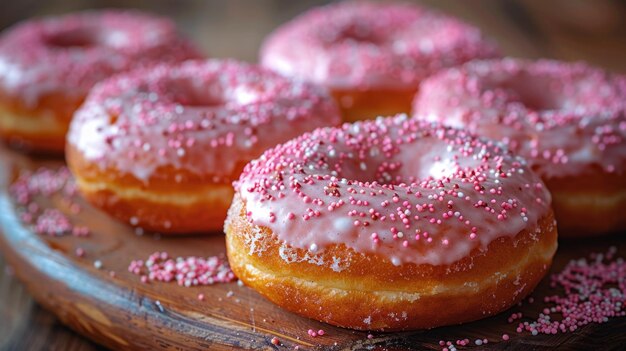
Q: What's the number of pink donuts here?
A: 5